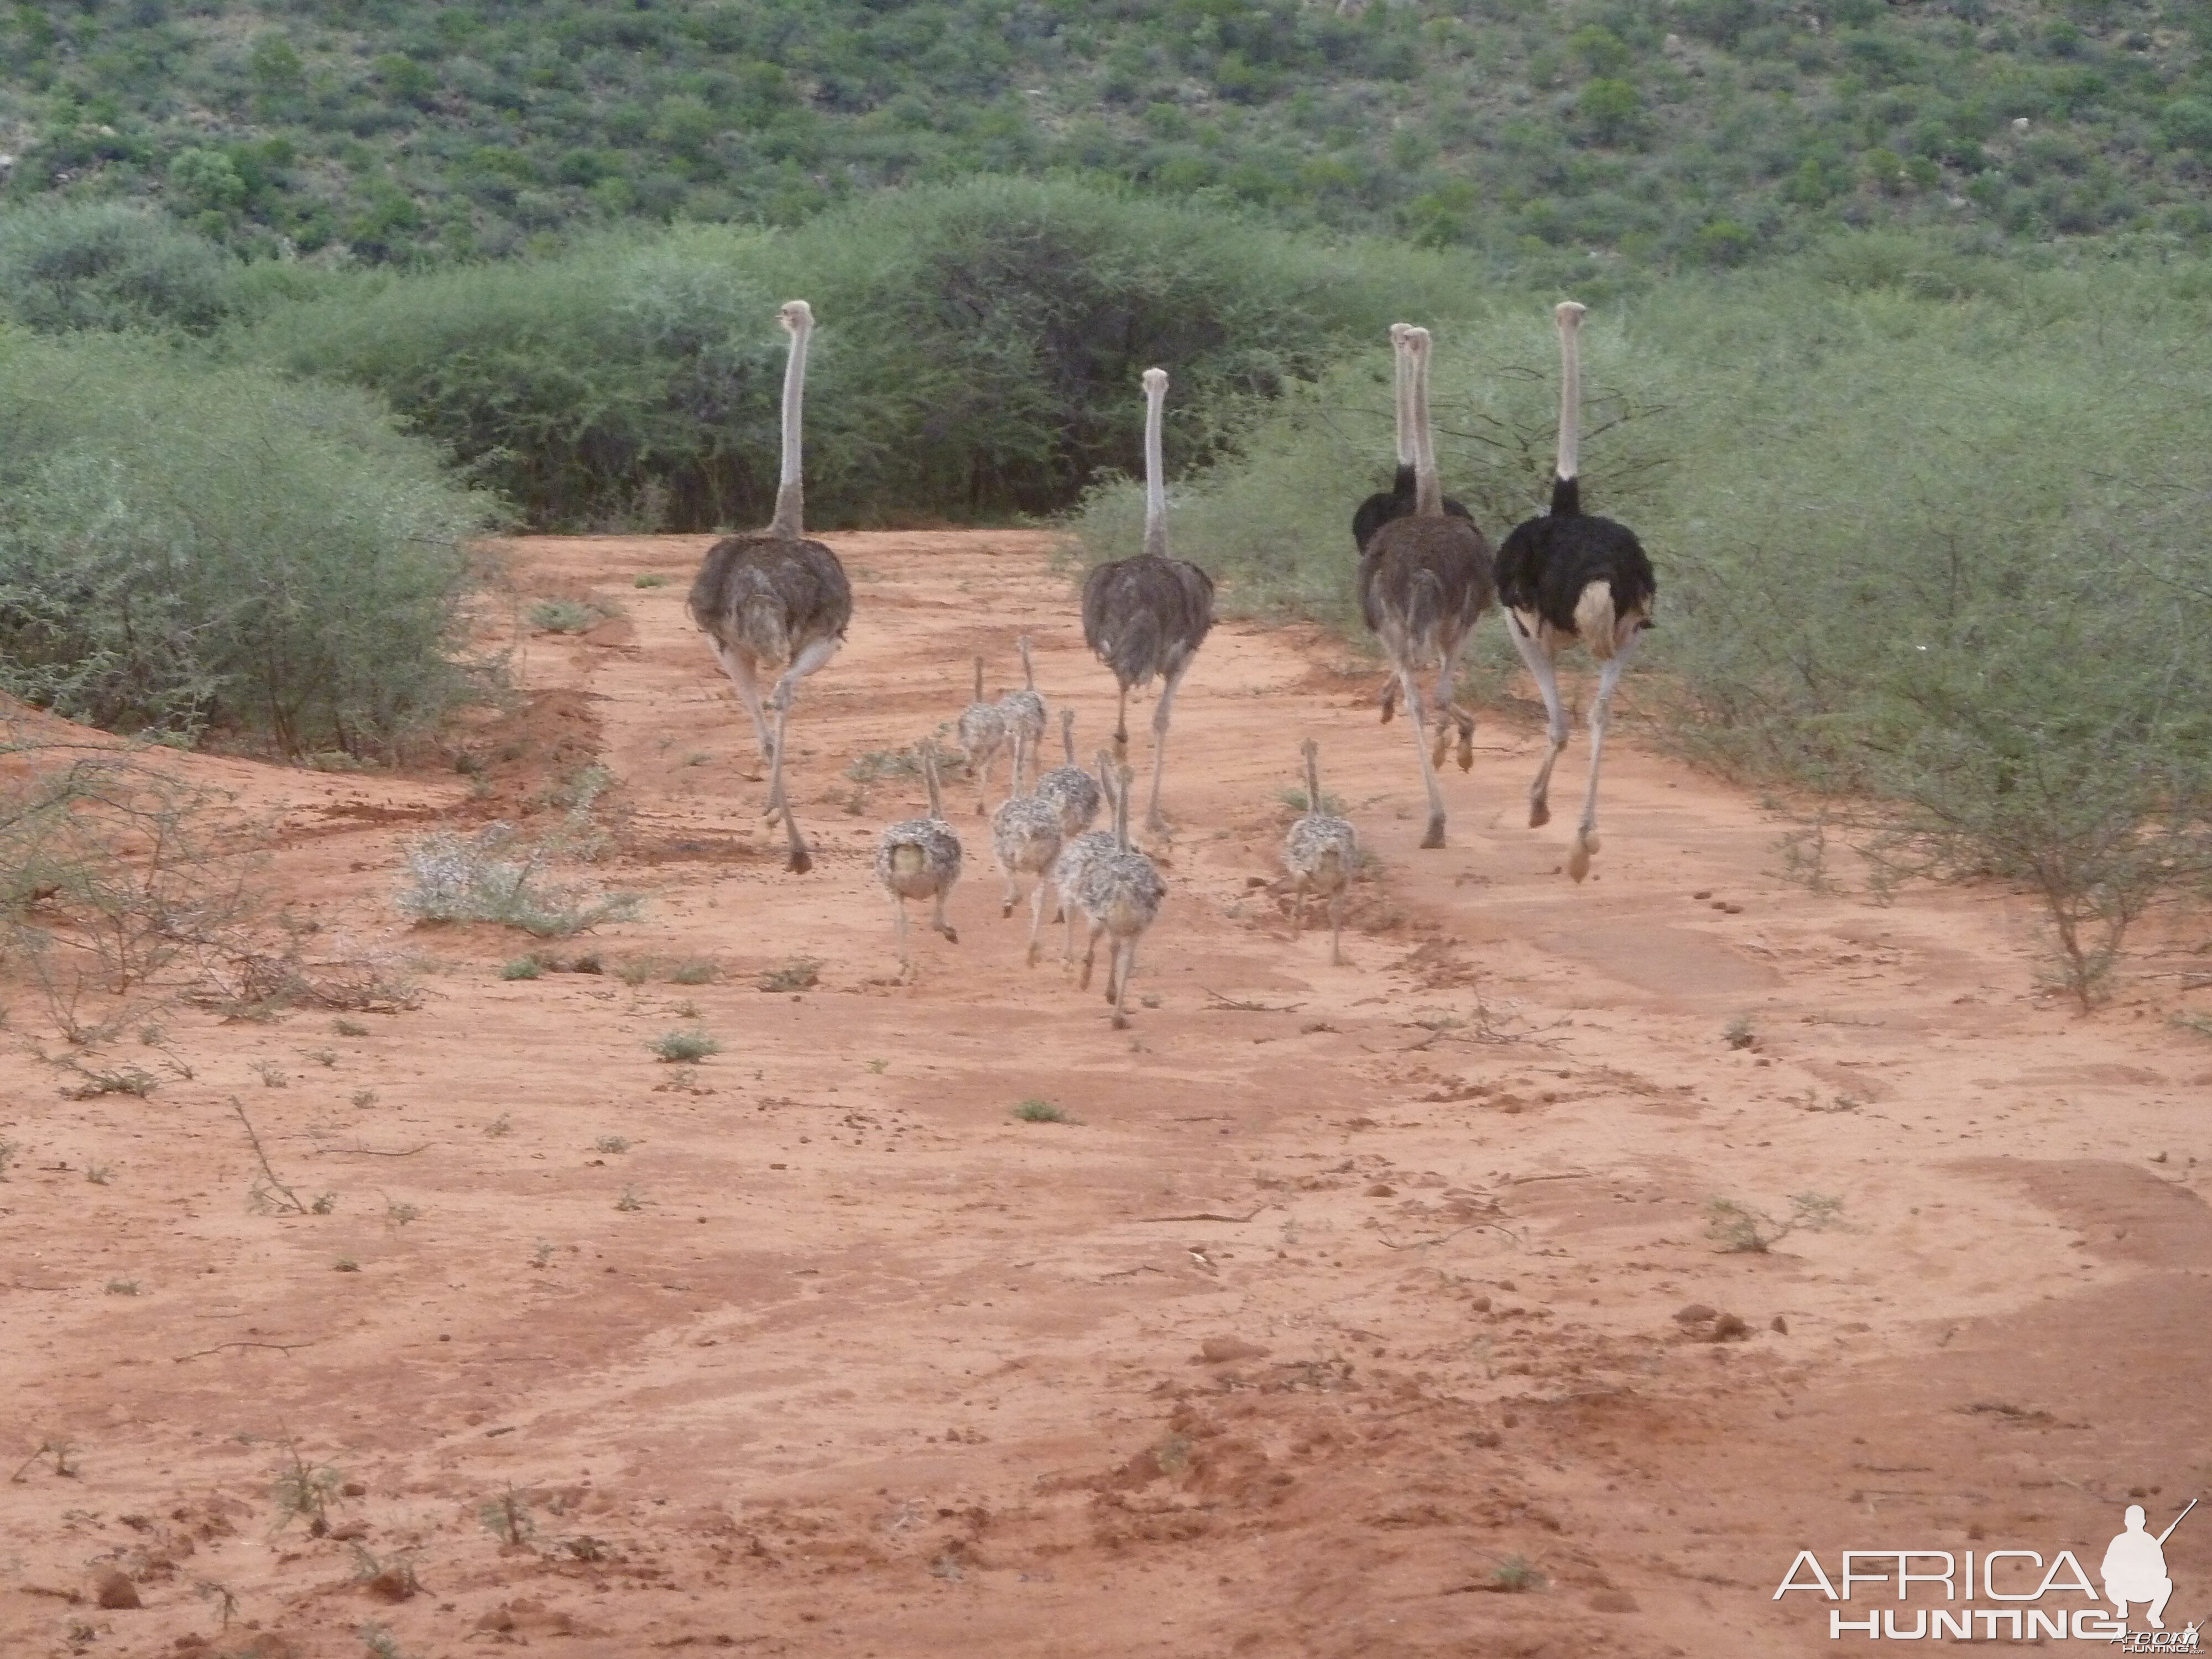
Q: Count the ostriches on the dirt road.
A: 13